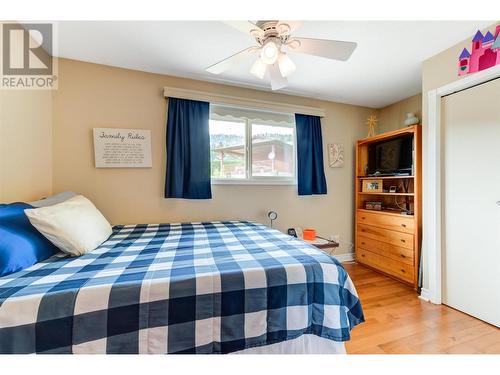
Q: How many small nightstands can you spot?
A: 1